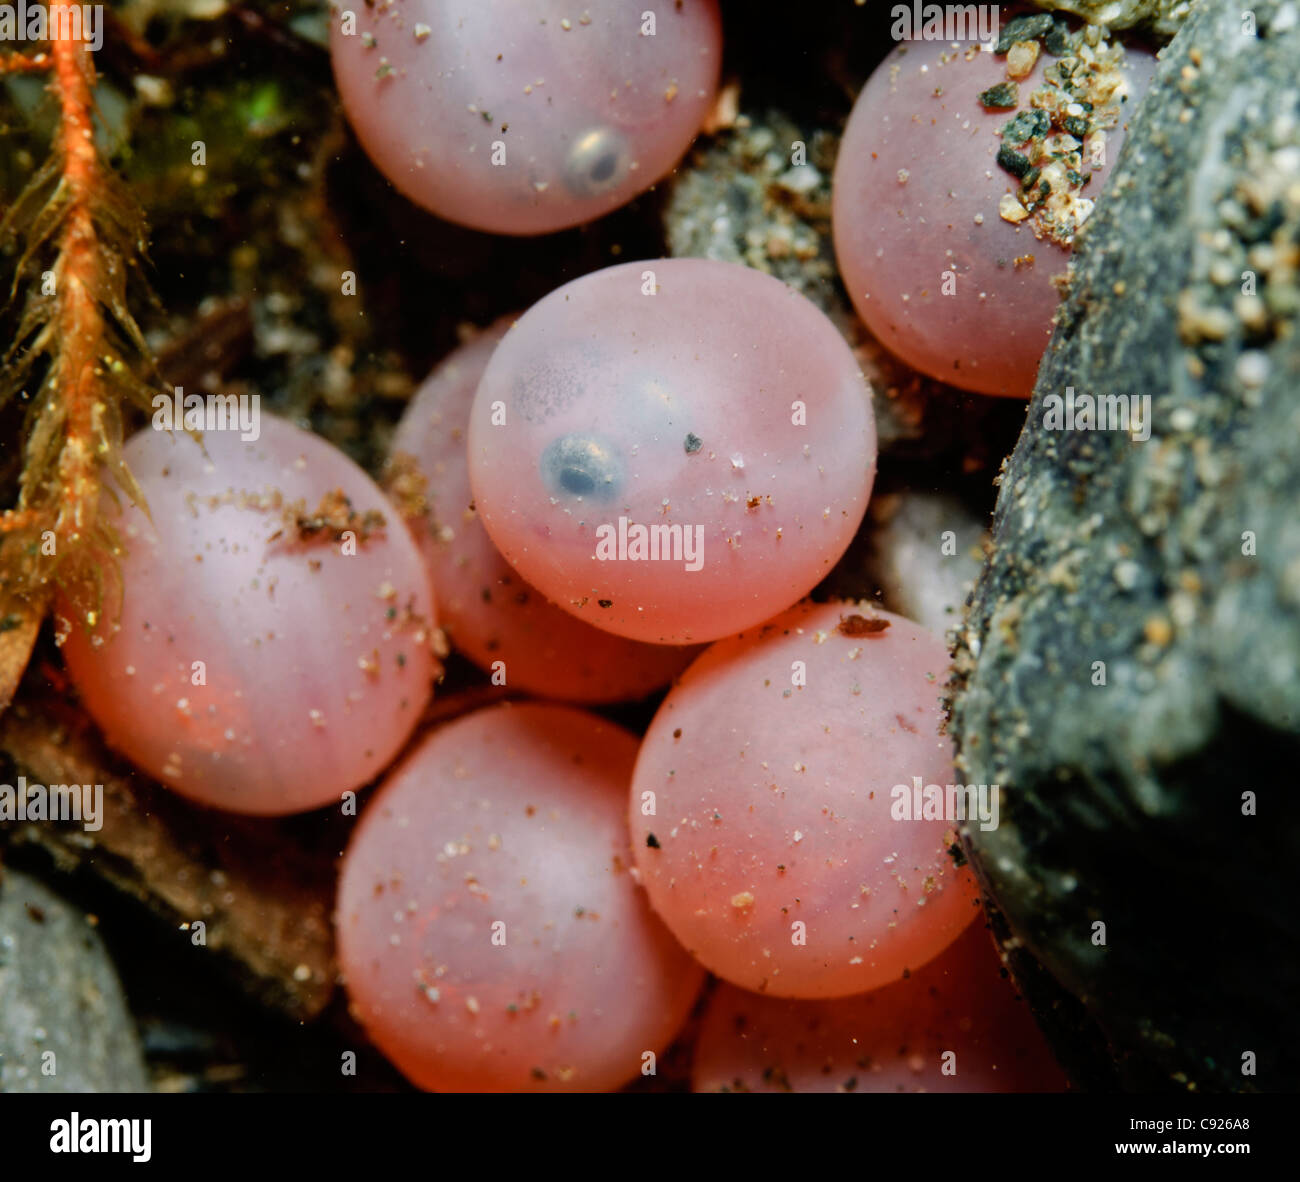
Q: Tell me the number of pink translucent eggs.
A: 8